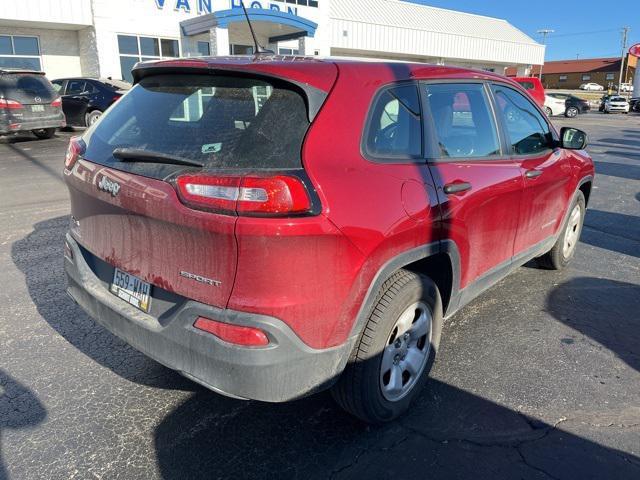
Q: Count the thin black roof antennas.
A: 1